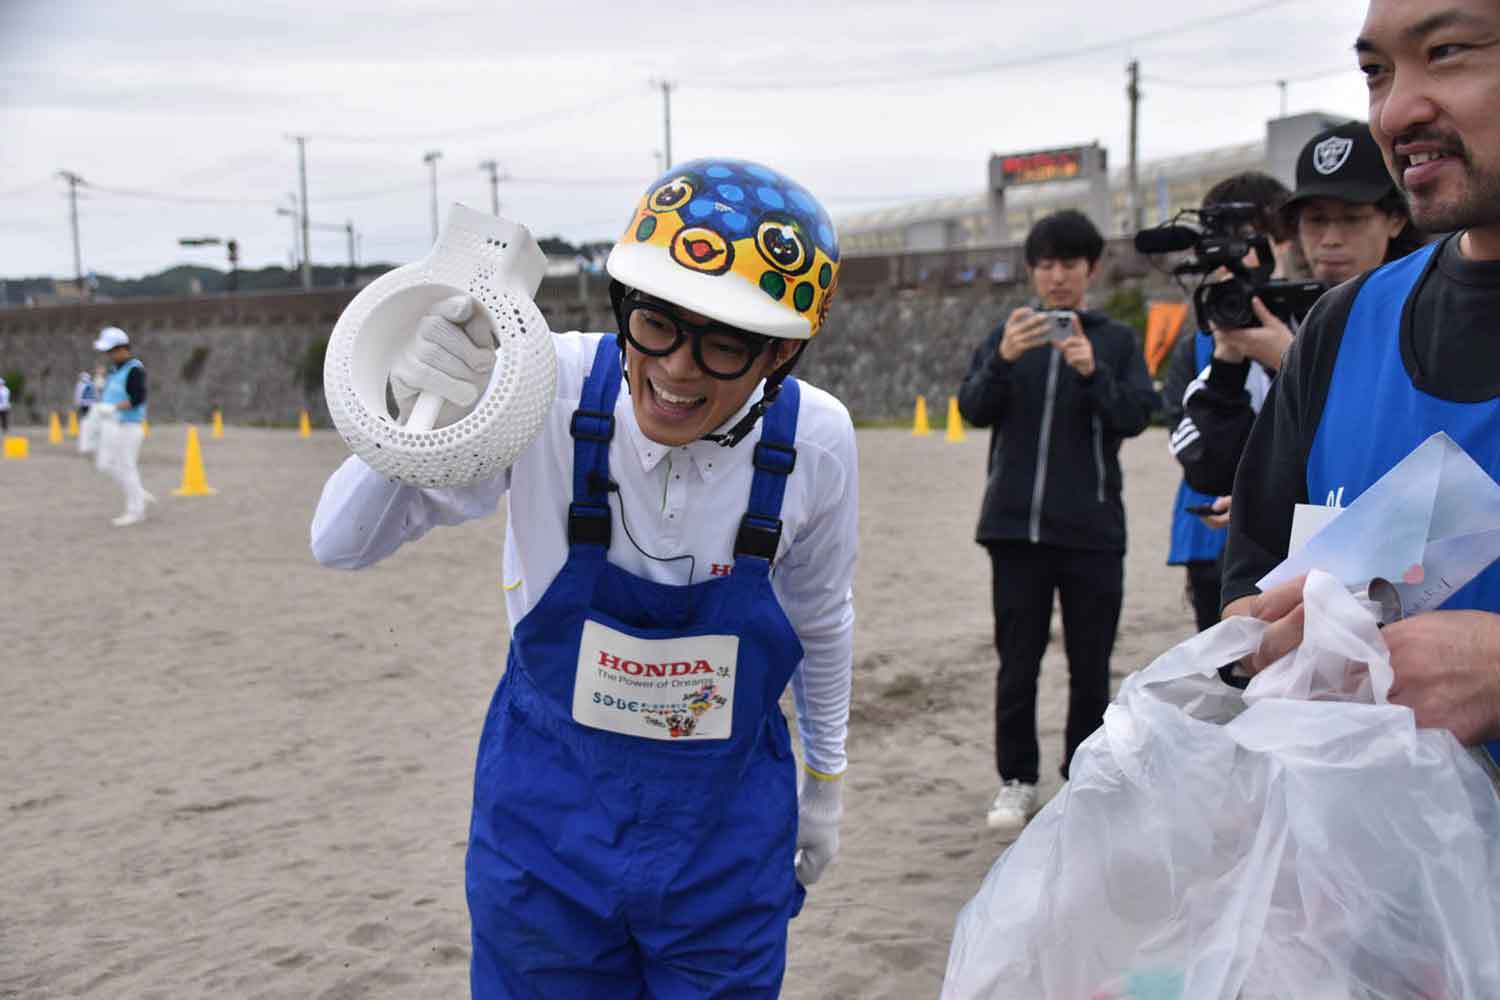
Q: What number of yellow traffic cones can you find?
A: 8